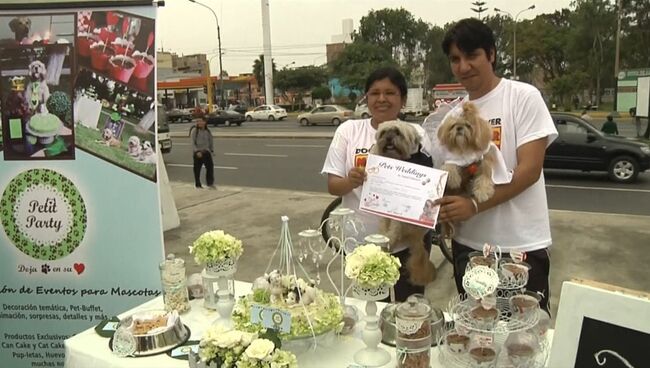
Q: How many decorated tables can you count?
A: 1